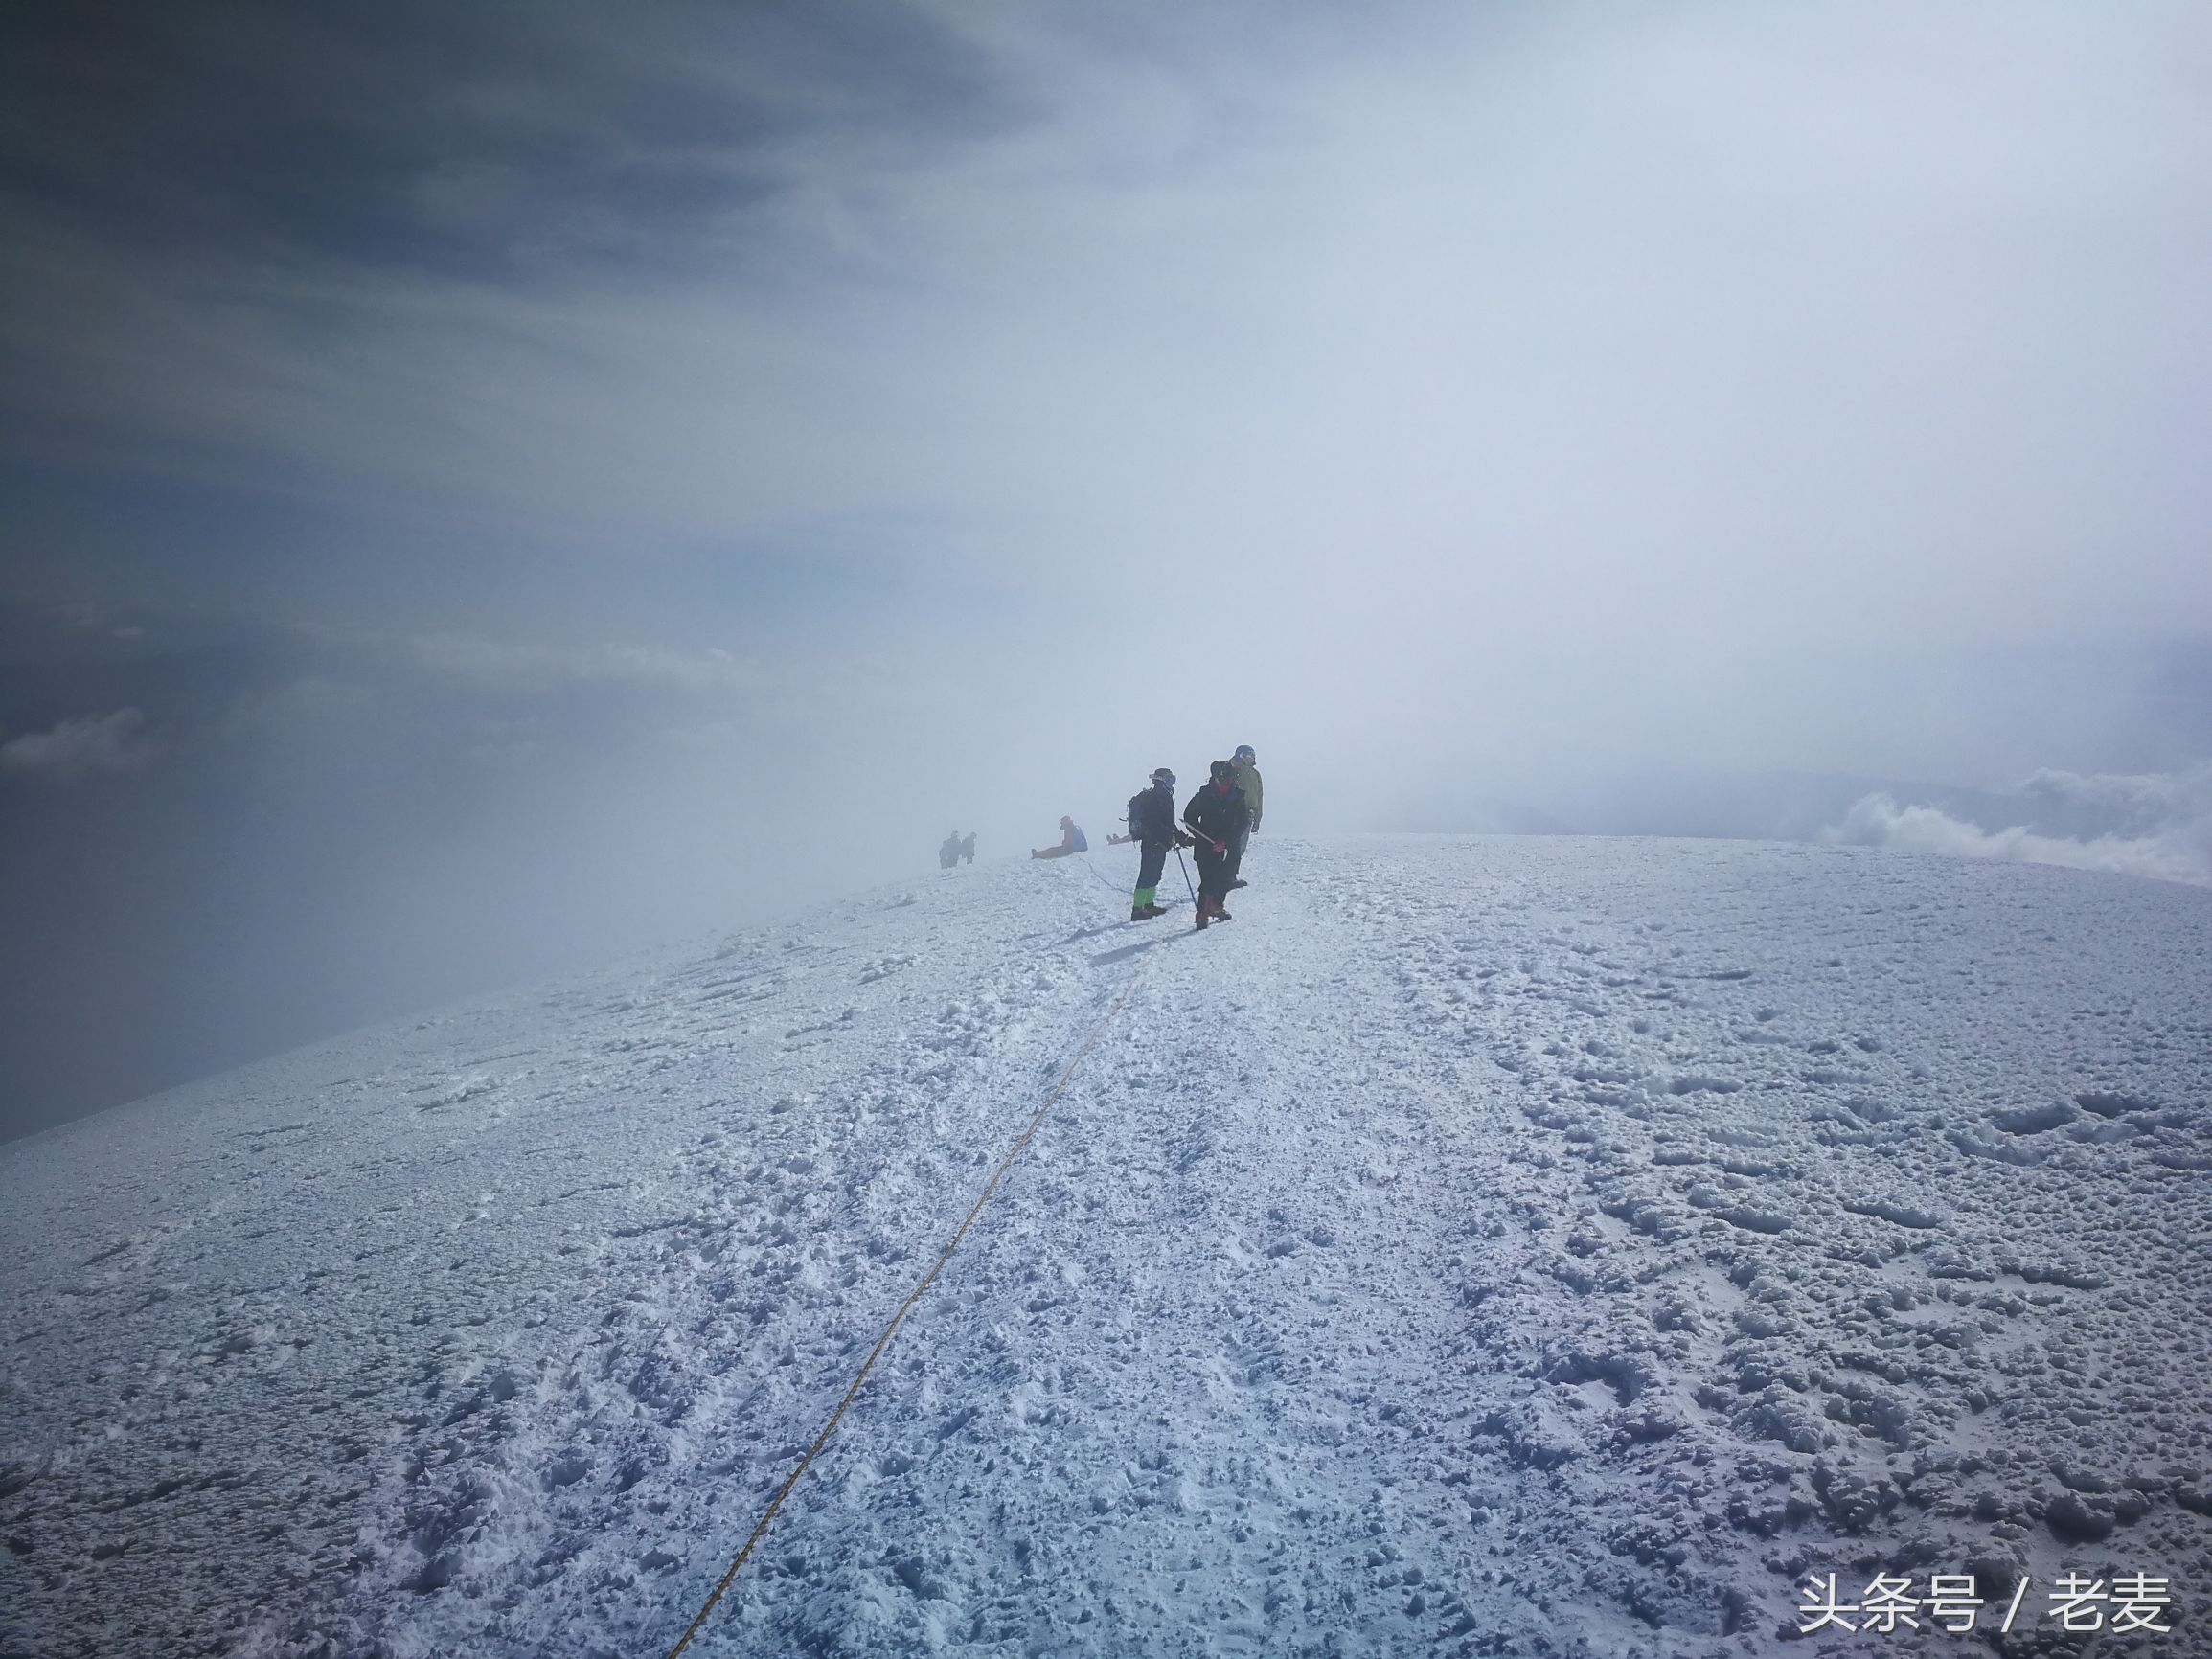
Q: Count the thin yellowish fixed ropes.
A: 1